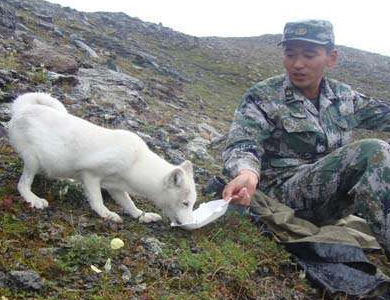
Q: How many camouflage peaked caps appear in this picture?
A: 1